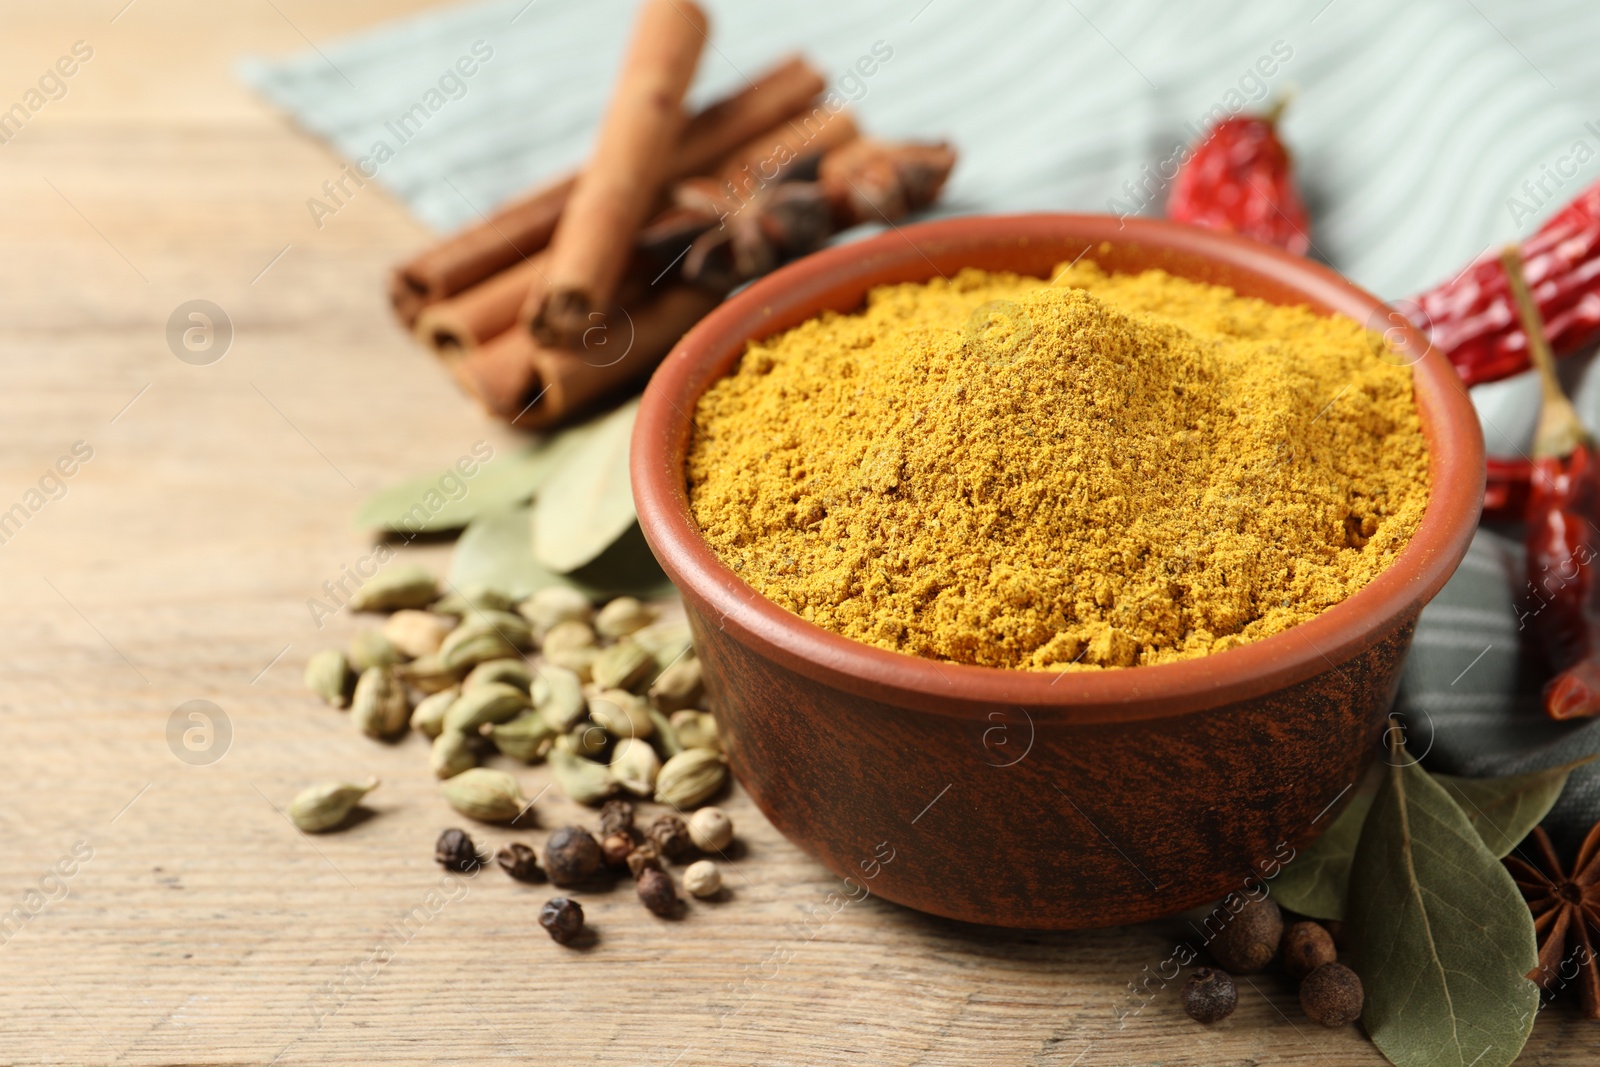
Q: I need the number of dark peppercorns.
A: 13